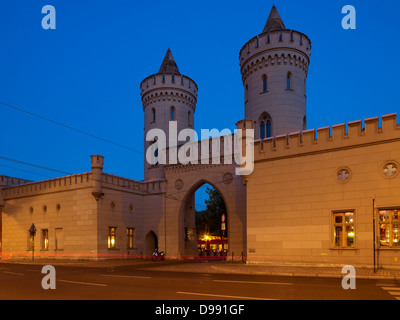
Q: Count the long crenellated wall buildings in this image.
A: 2